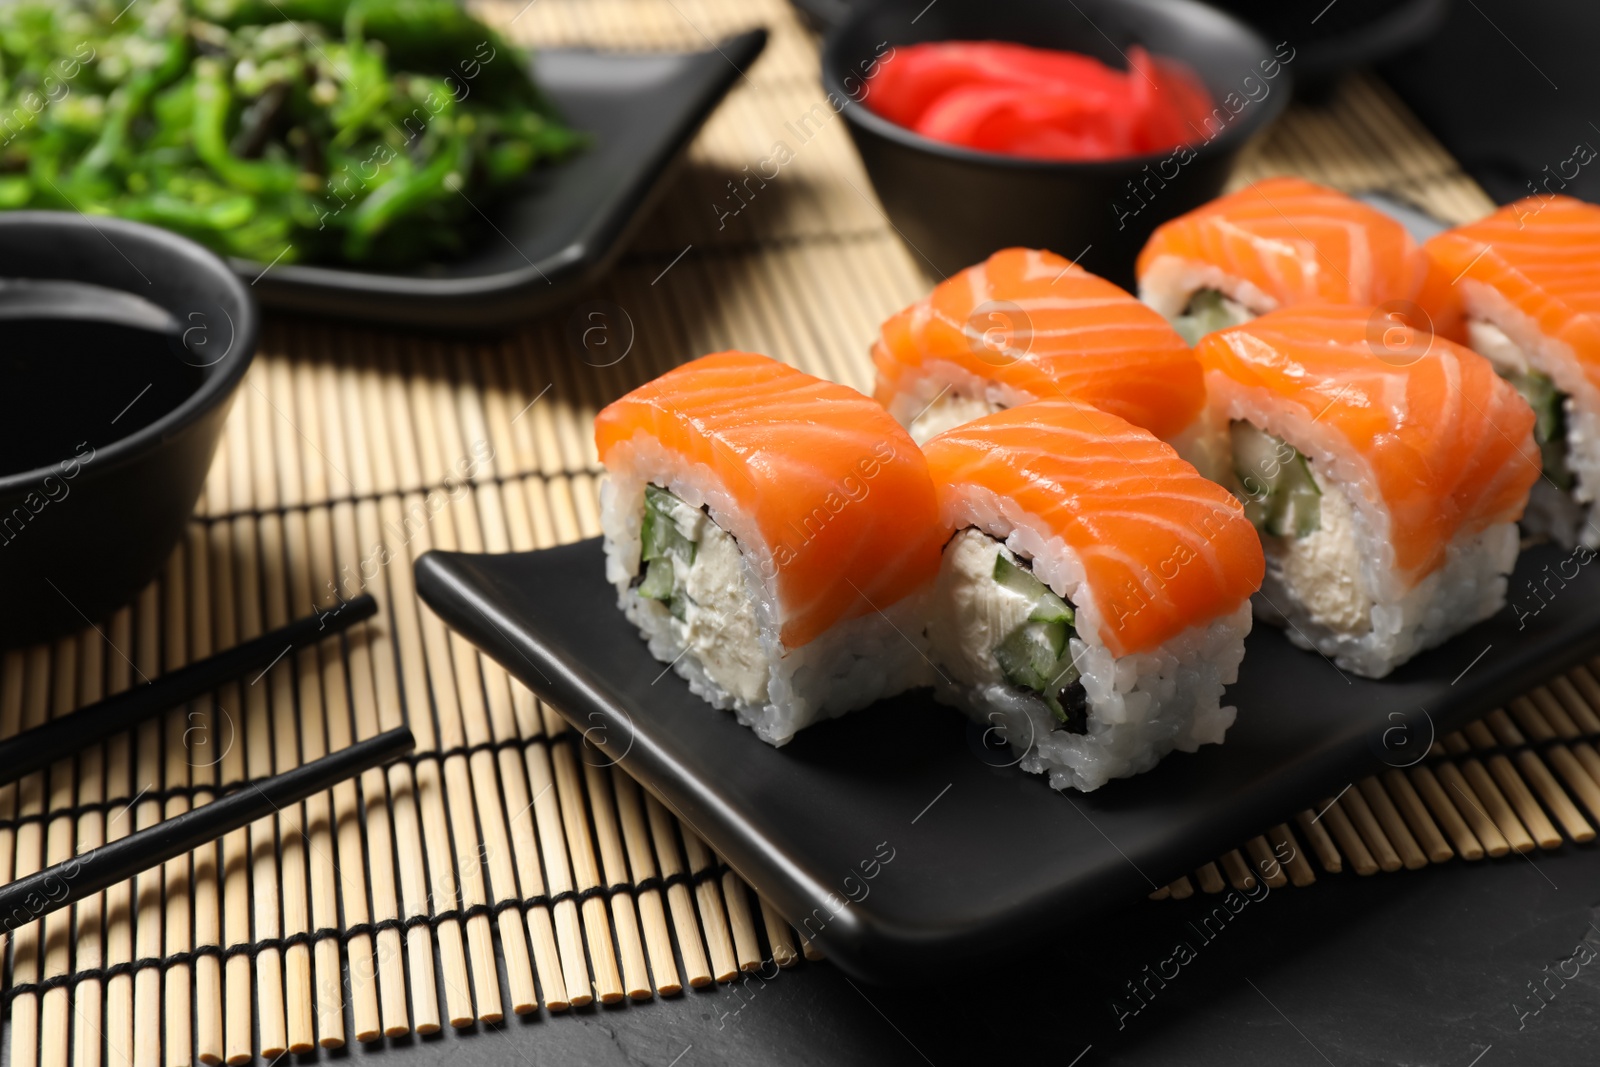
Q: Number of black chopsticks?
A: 2